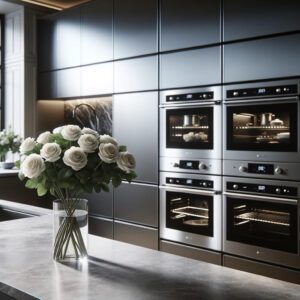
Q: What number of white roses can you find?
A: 12